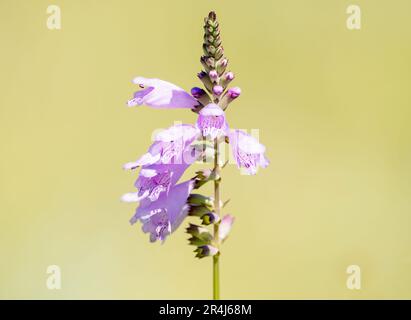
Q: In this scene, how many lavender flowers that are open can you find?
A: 6